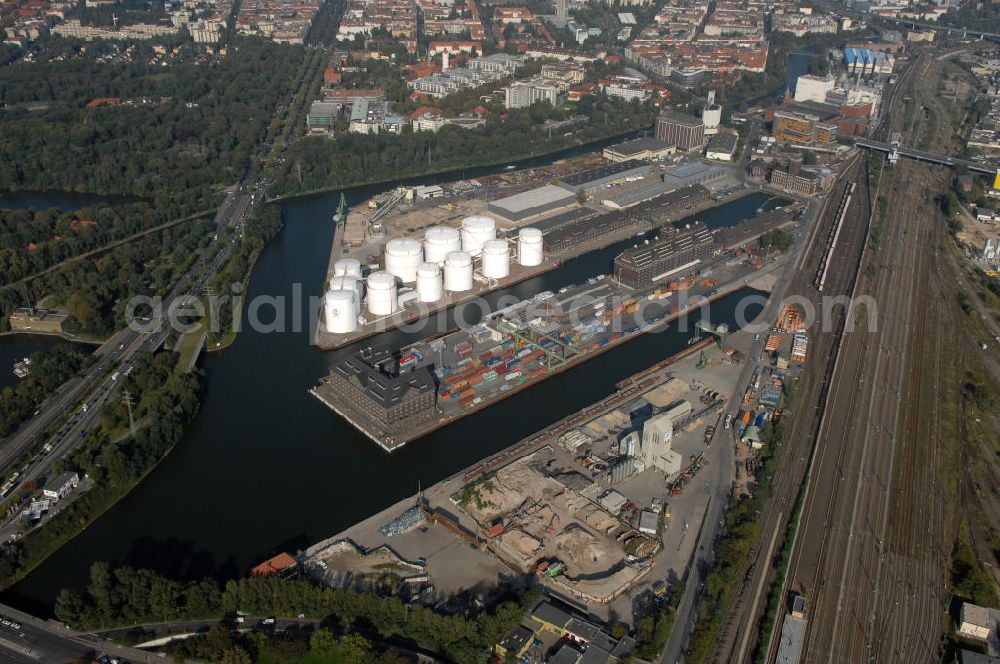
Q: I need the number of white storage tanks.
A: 11